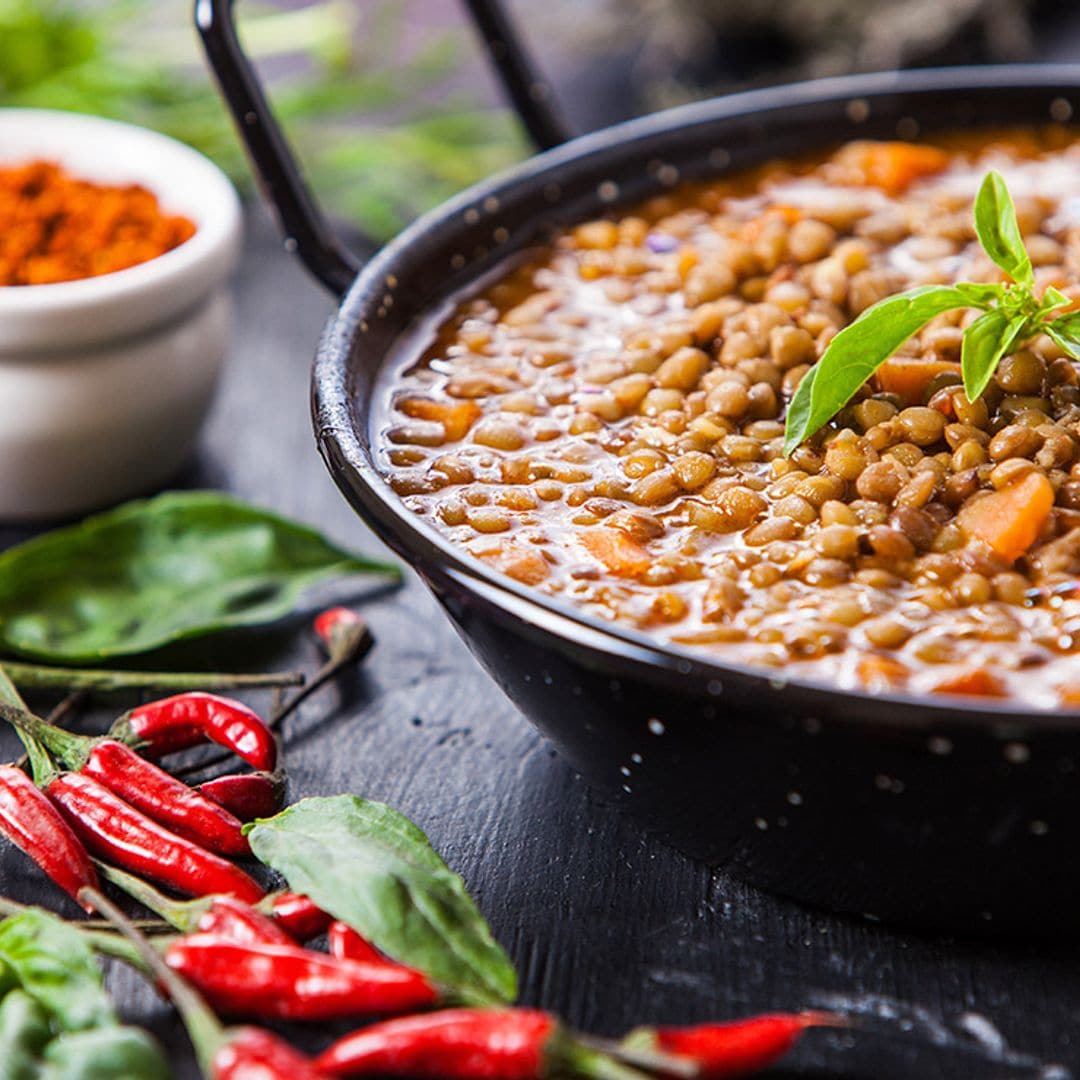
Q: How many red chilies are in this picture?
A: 13